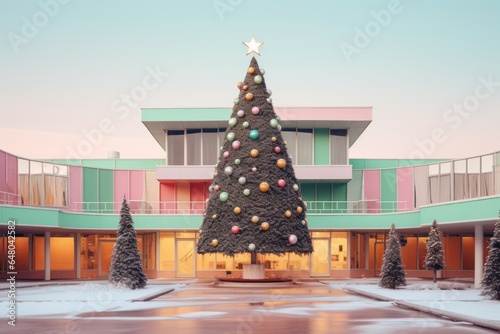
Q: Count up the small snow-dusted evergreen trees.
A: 4